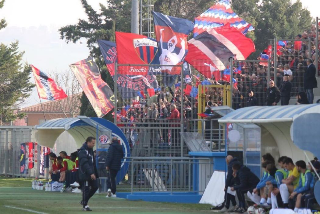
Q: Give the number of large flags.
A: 7